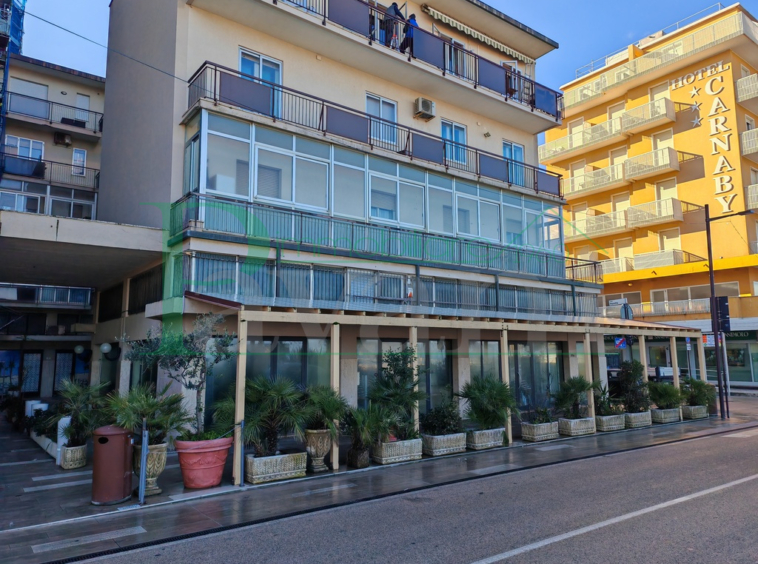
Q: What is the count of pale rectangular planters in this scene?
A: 10